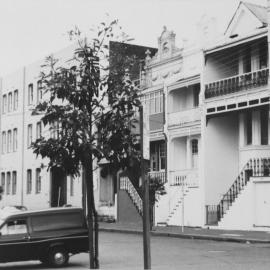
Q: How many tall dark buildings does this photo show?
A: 1